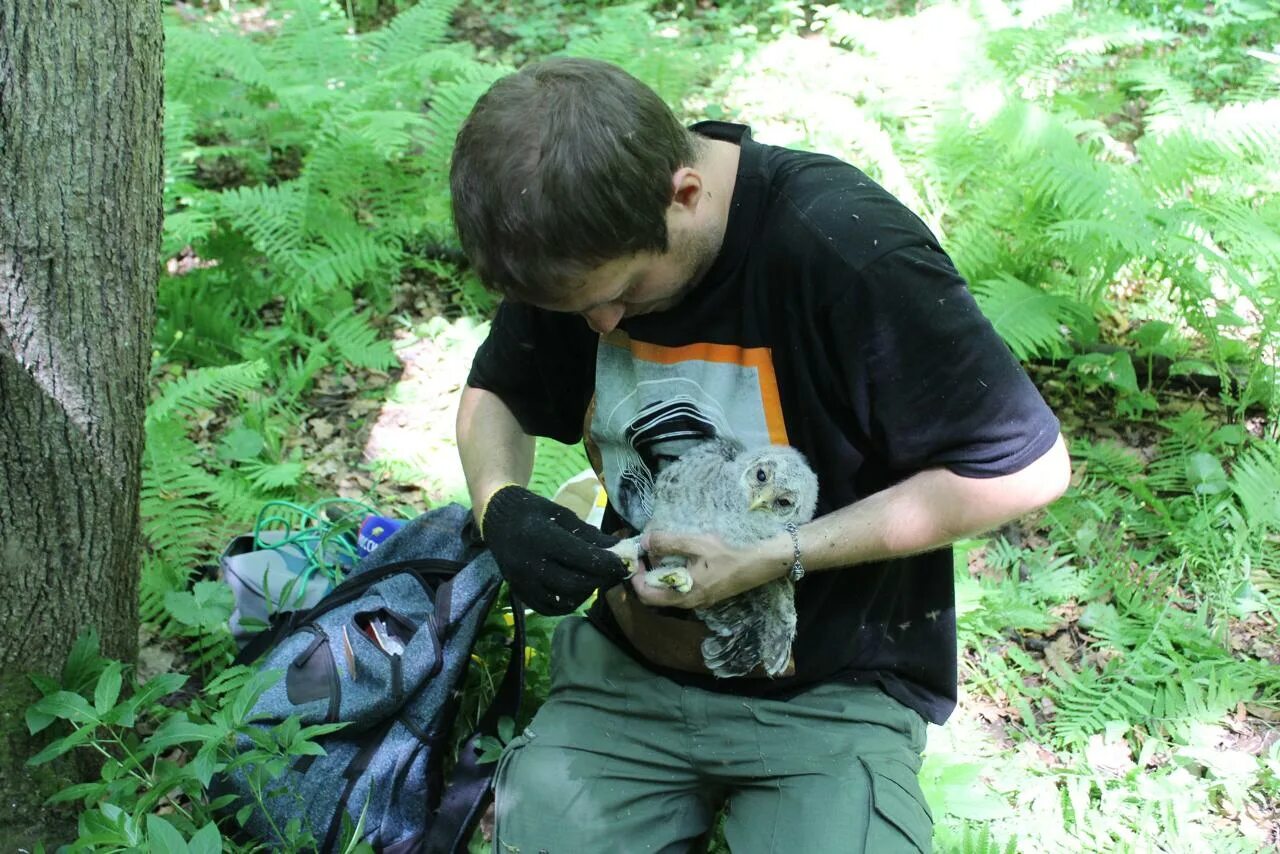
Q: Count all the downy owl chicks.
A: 1